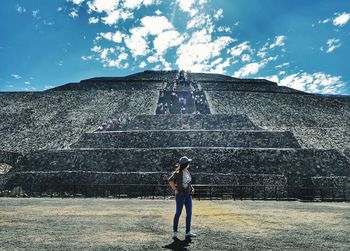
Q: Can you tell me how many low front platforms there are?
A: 4